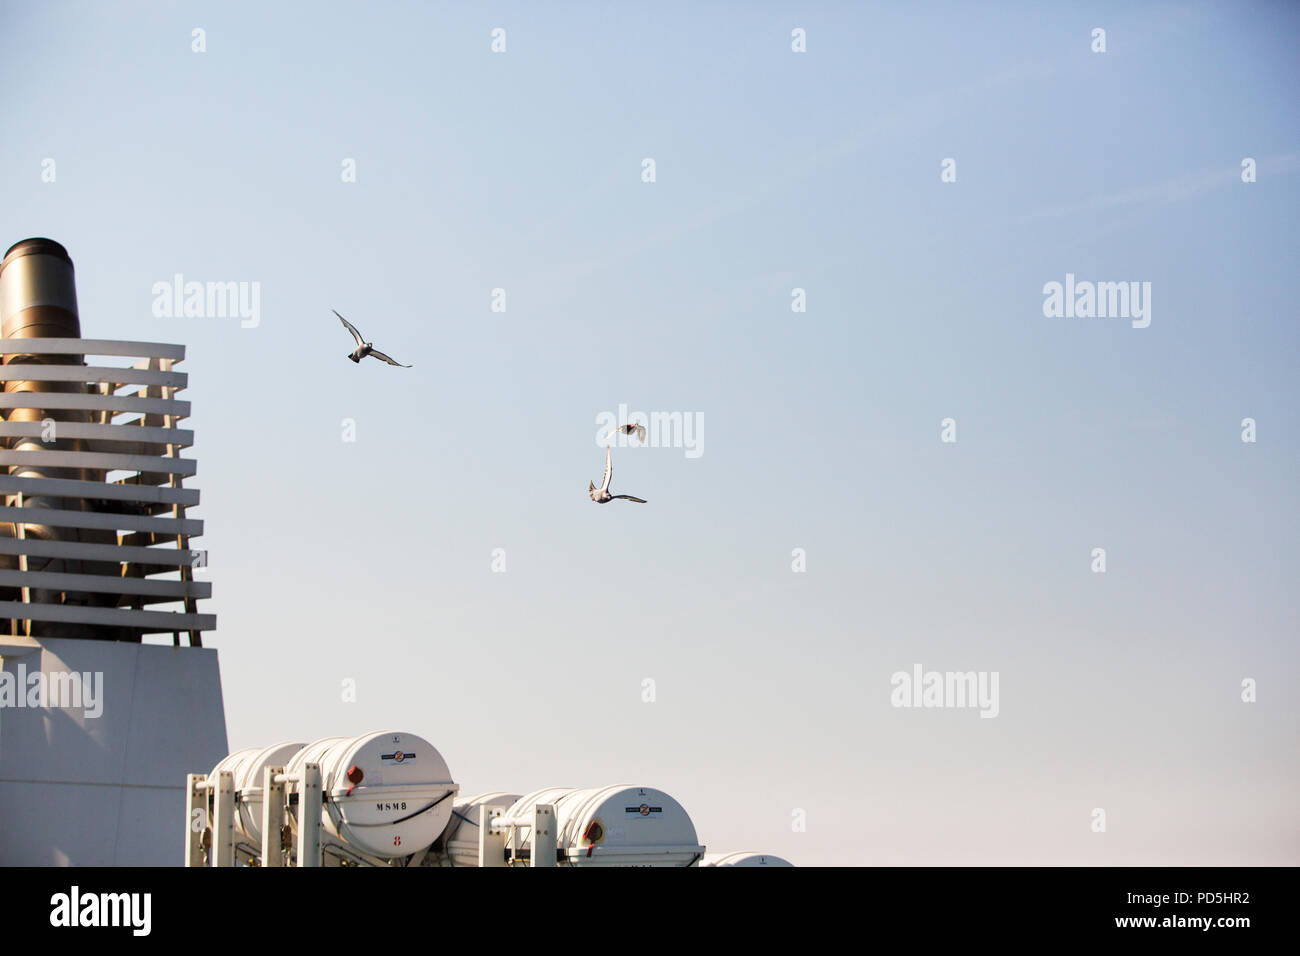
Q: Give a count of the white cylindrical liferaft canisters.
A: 5